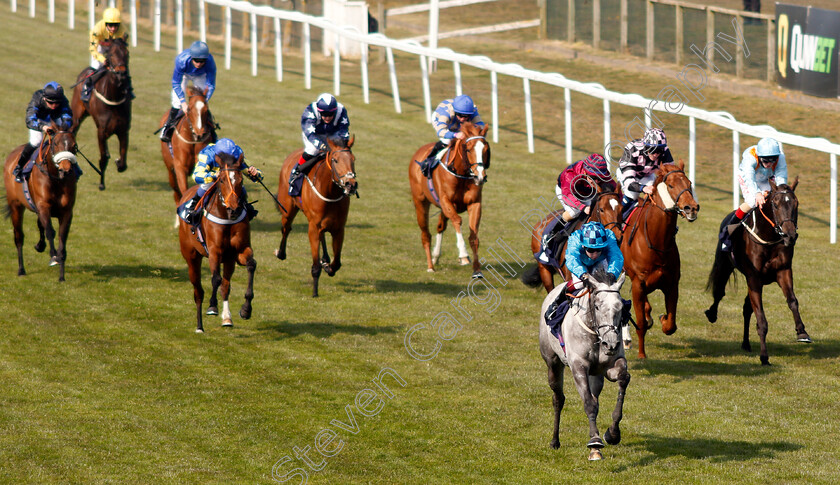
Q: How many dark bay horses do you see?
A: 2